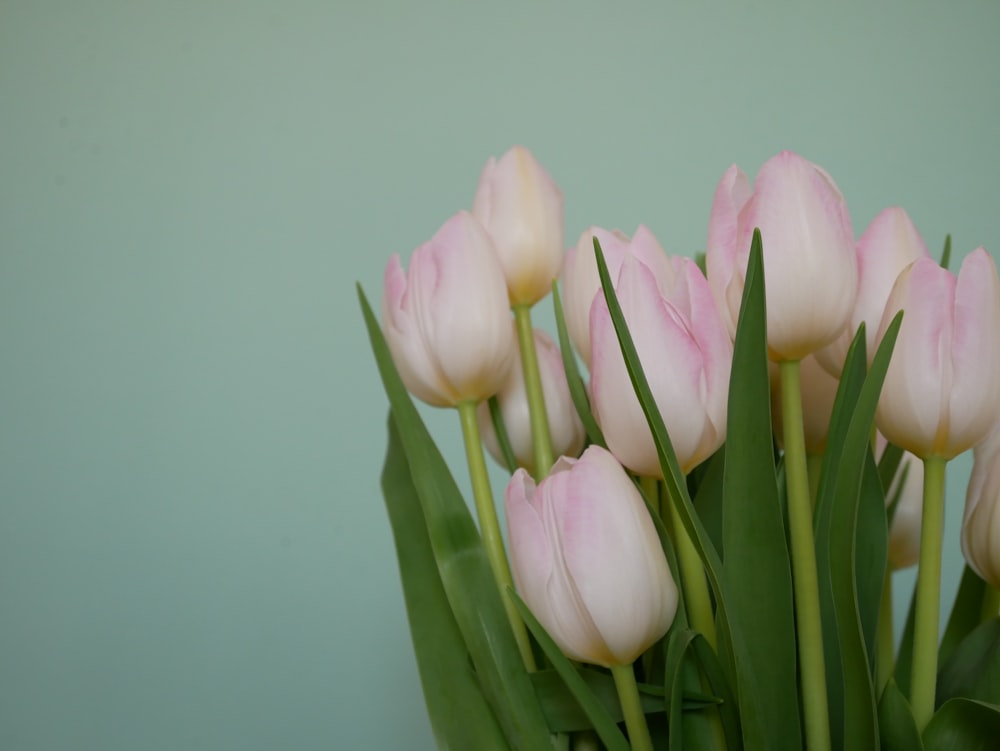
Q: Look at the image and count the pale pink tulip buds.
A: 12